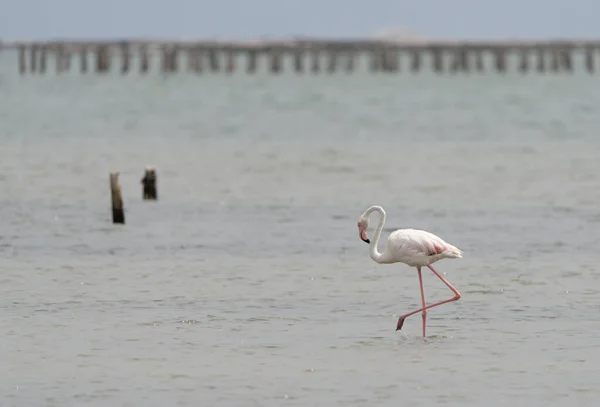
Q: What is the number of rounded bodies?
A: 1